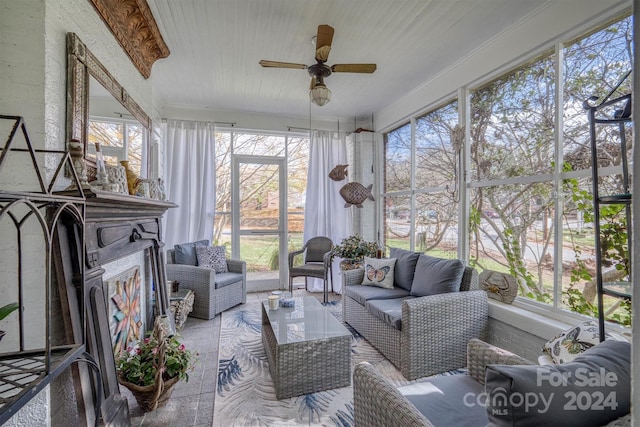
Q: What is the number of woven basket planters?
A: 1